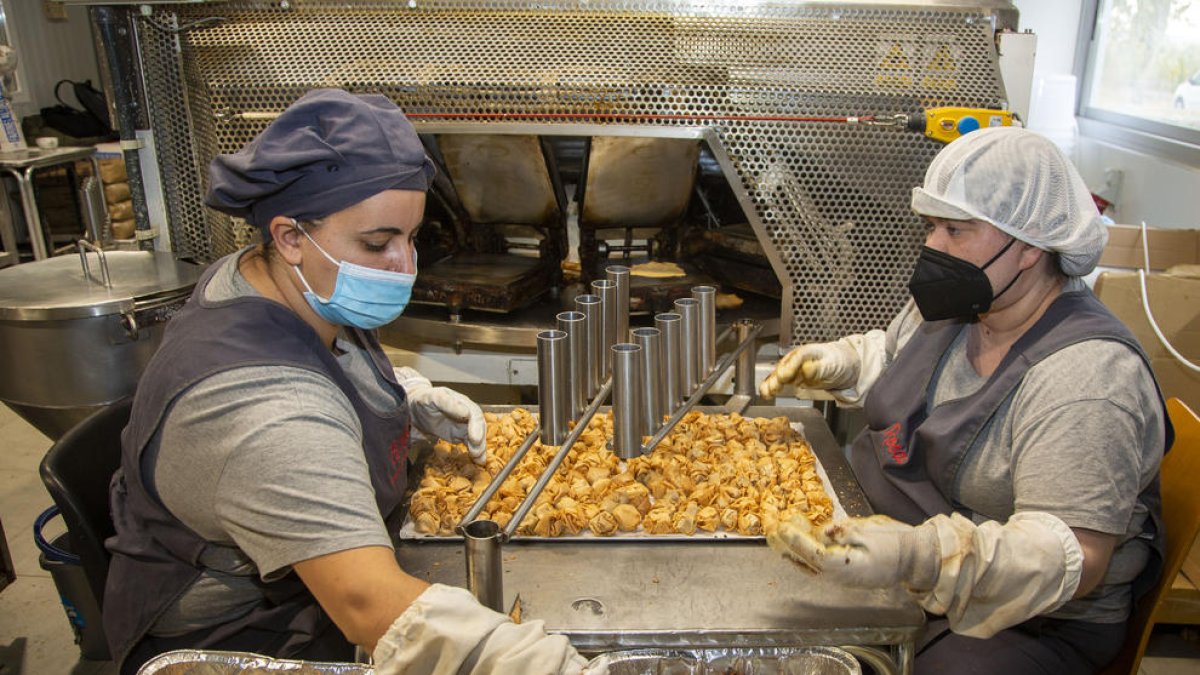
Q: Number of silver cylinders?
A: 12